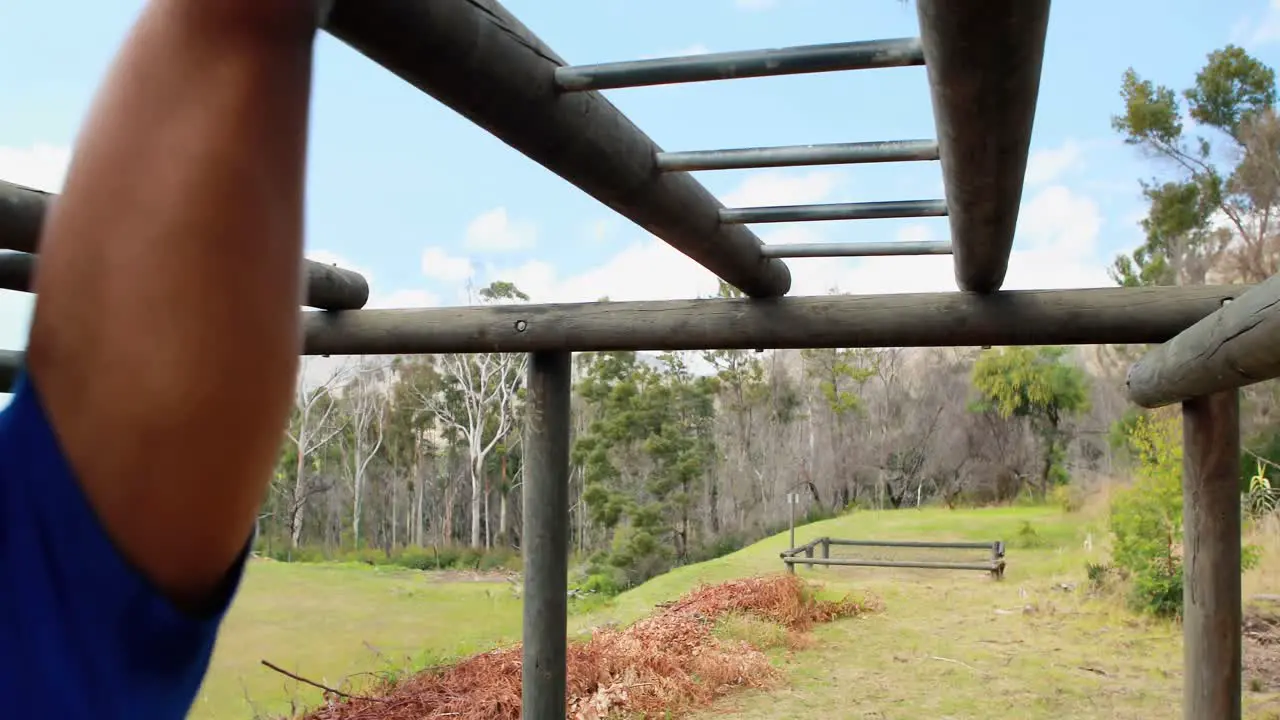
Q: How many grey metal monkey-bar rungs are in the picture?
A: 4